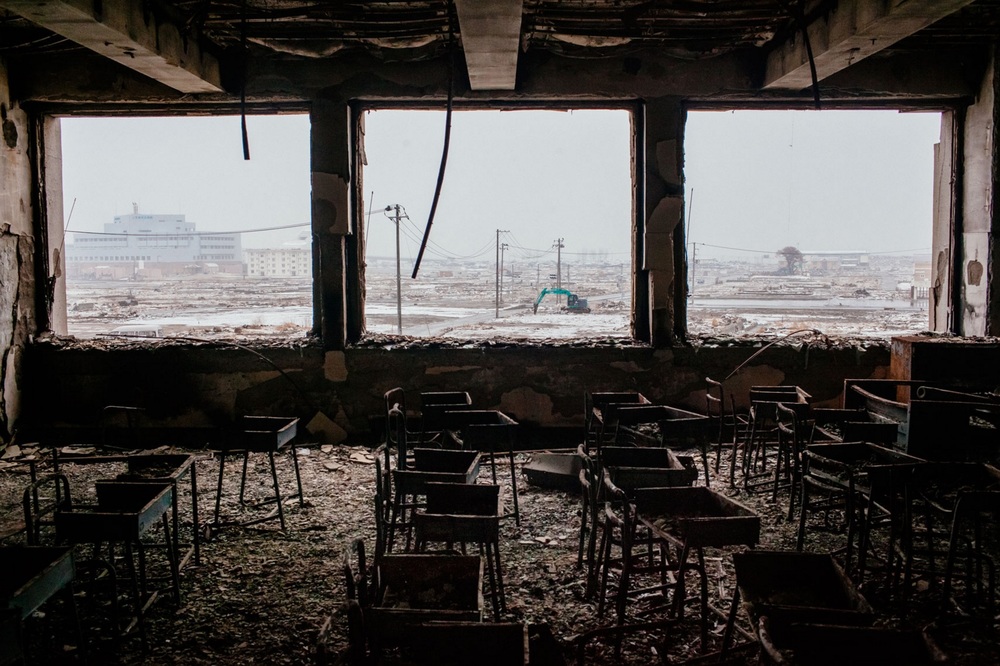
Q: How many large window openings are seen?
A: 3